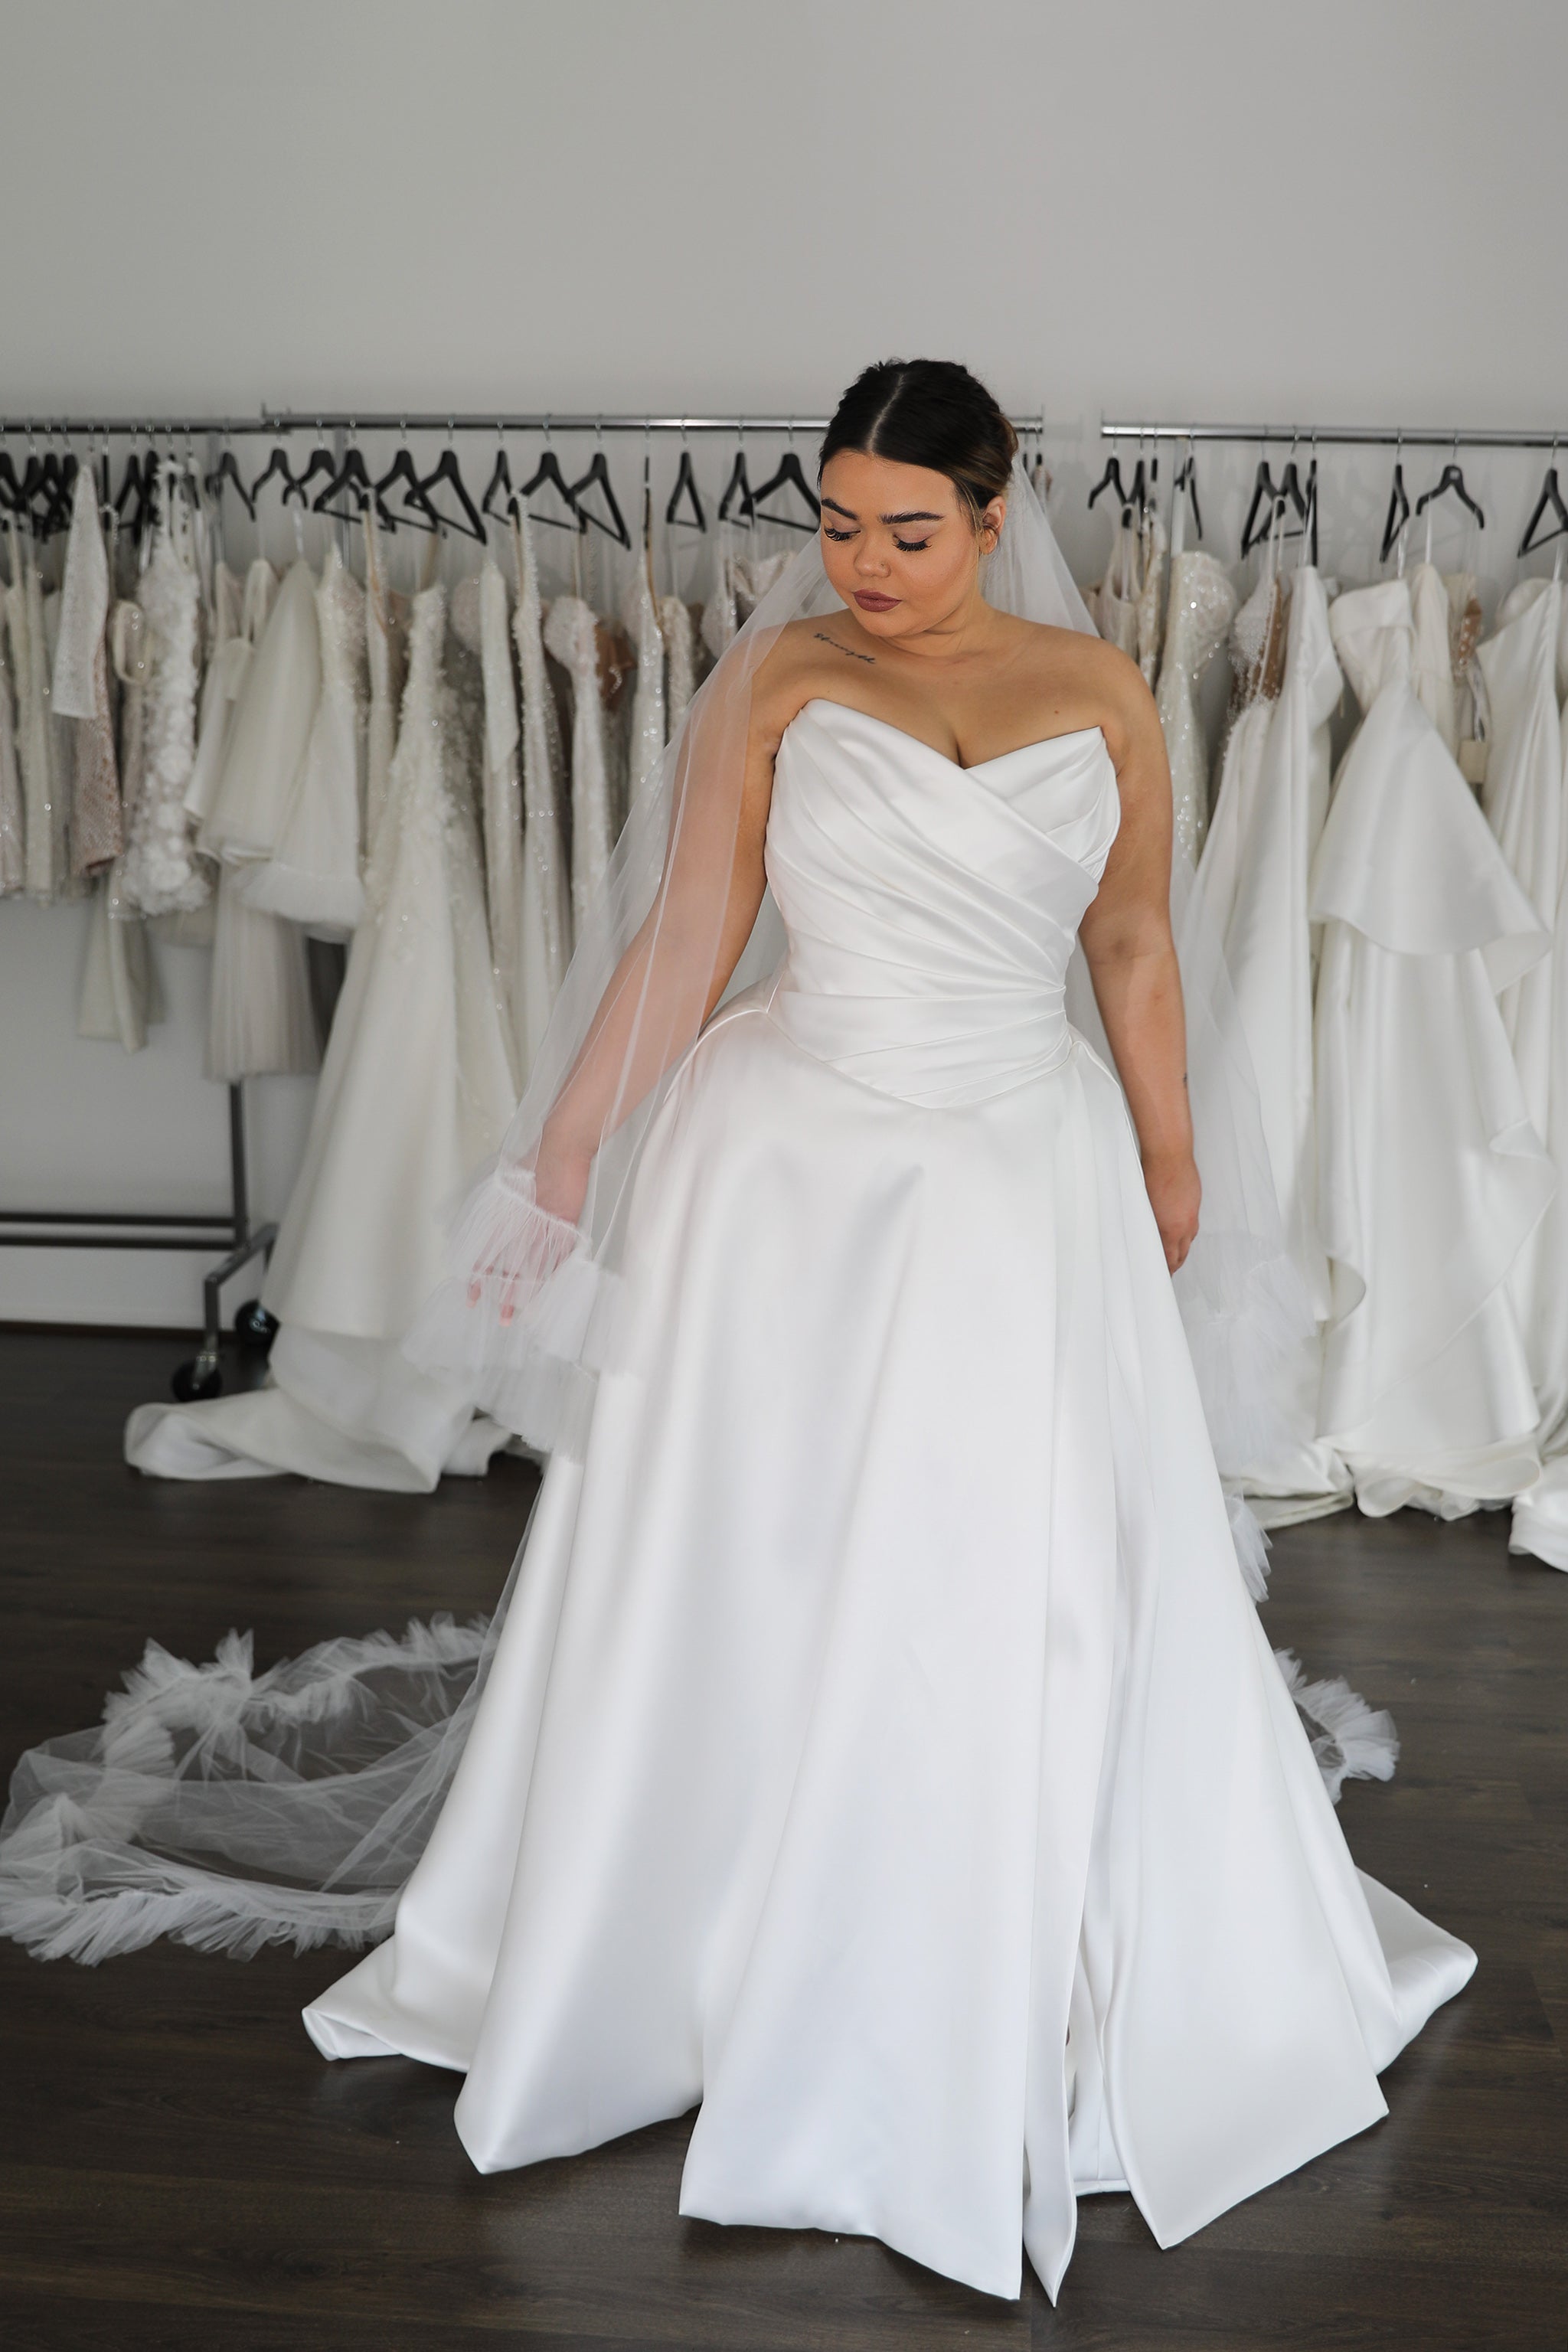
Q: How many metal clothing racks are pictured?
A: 3